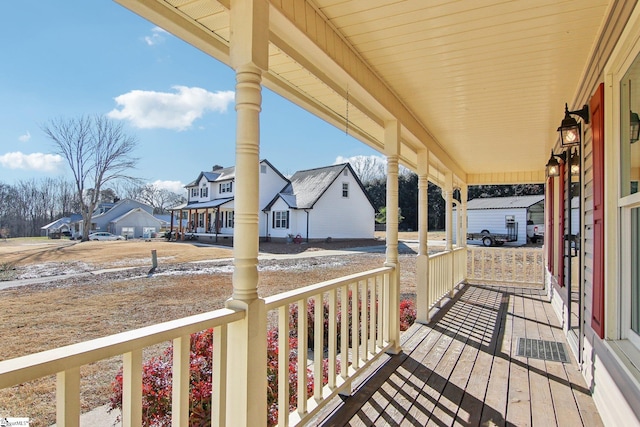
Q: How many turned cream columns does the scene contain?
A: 5